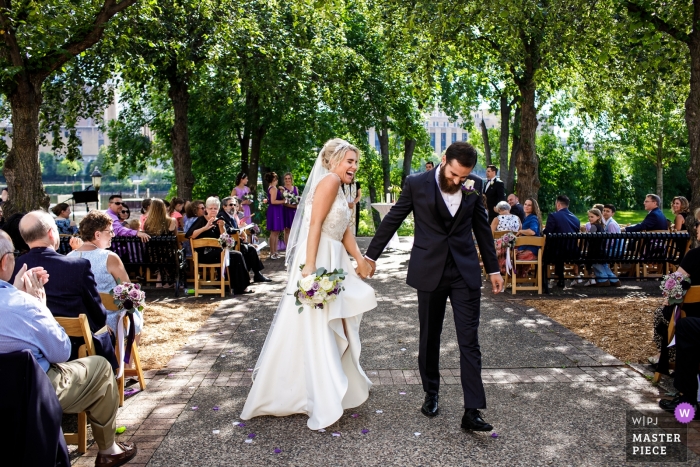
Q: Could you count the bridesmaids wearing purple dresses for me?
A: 3